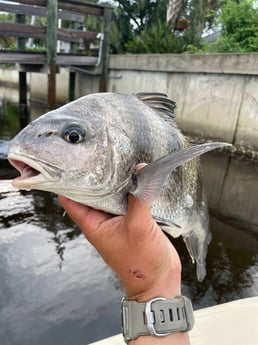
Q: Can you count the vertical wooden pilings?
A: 4